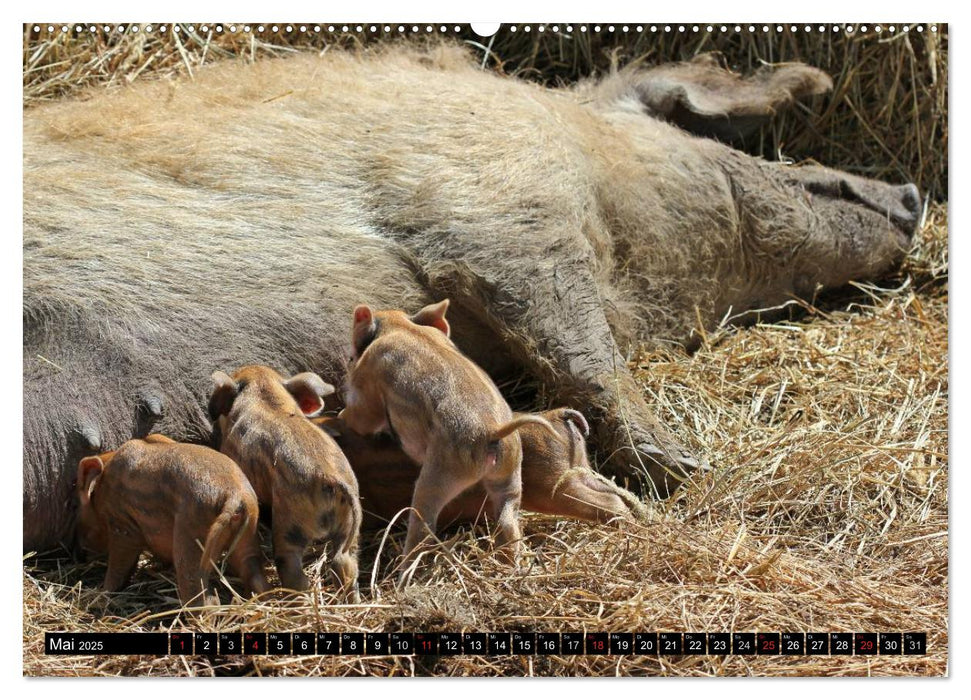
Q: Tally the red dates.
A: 6